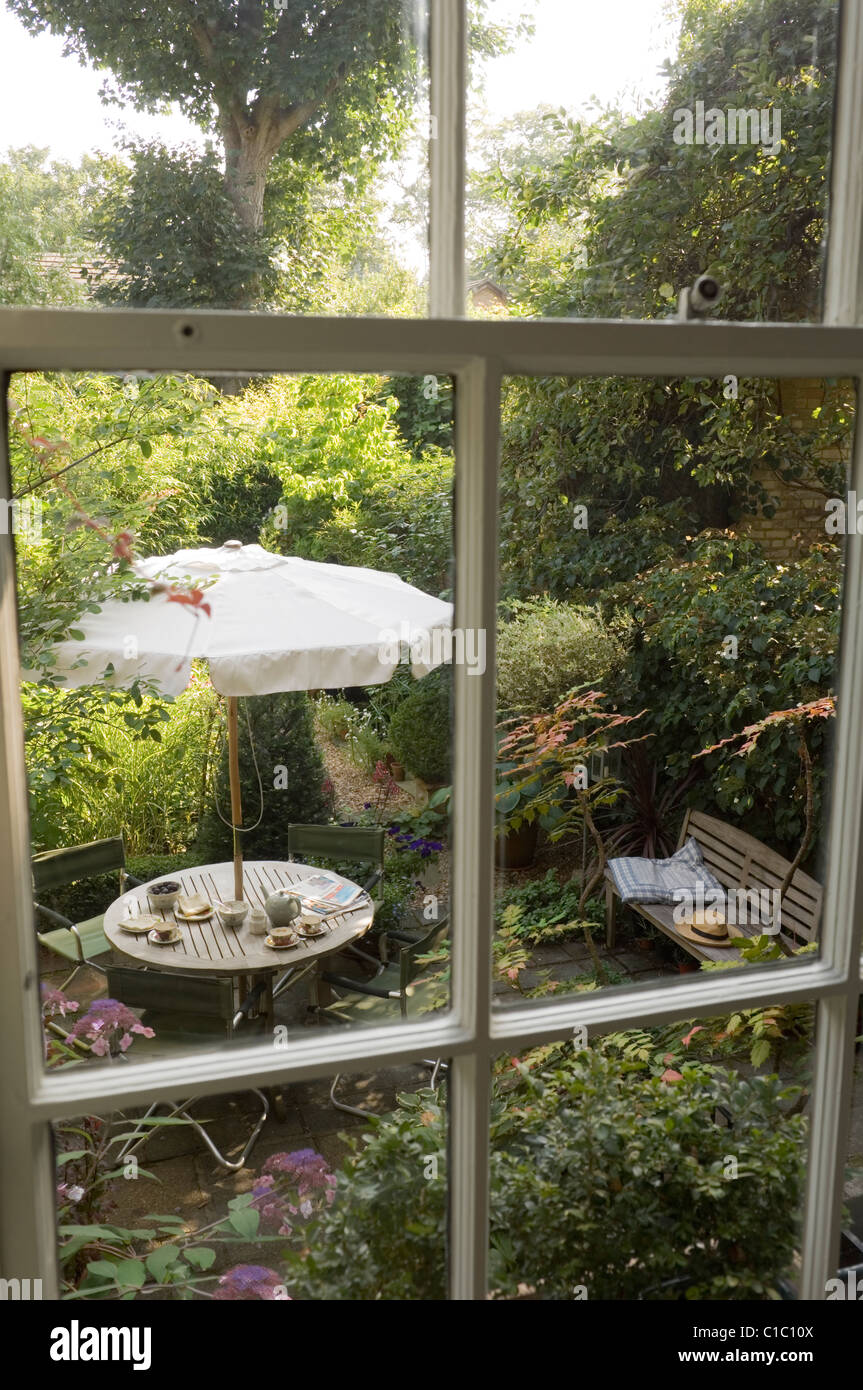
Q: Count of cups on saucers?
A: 3